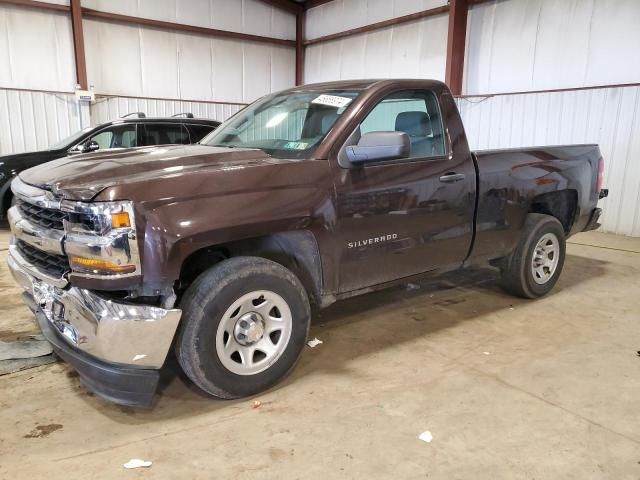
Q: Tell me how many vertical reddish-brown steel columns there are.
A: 3